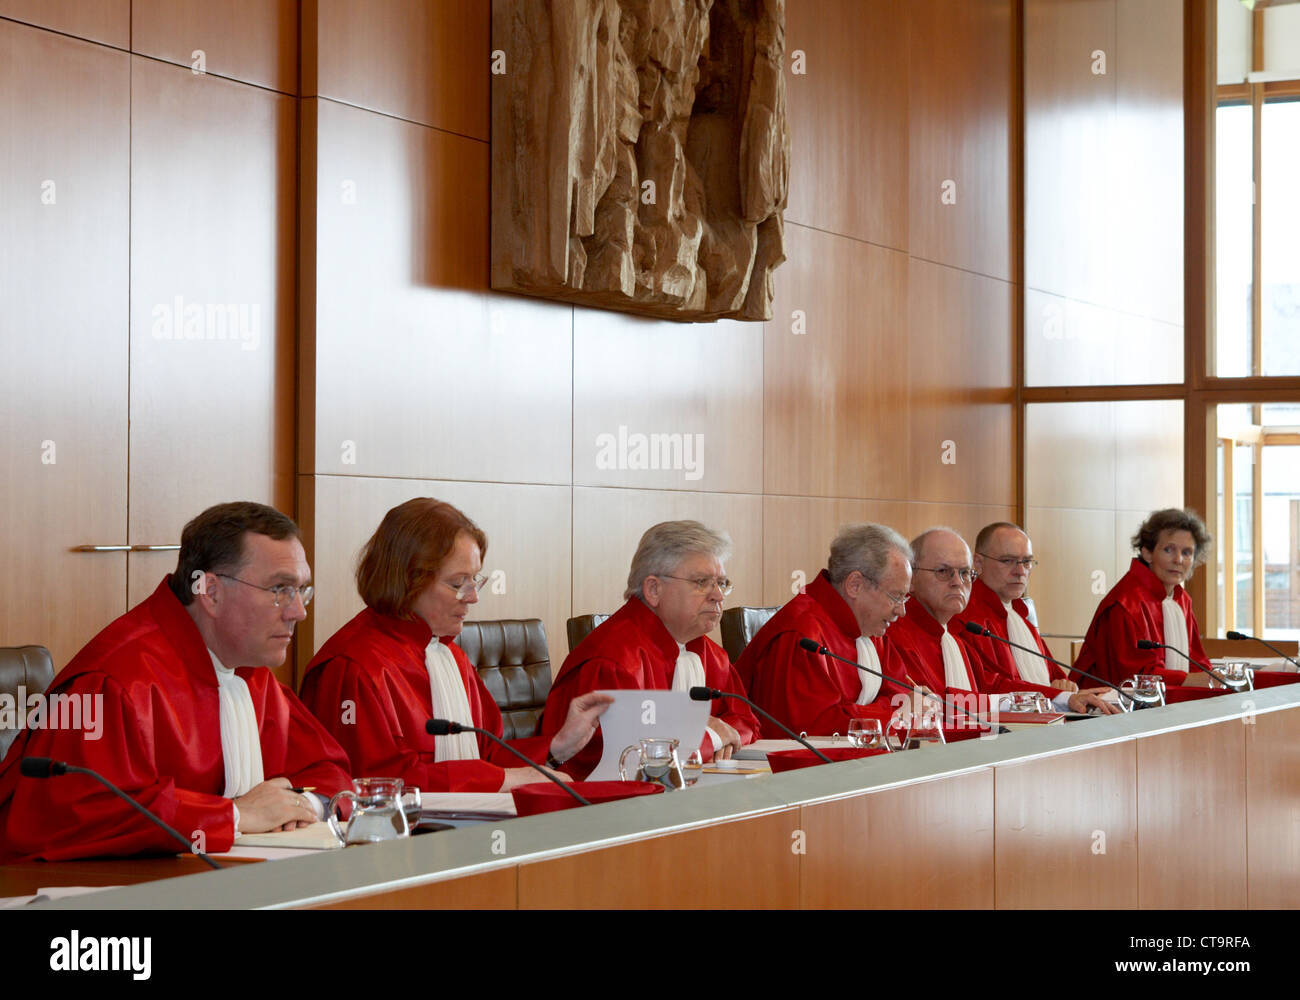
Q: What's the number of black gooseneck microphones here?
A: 7